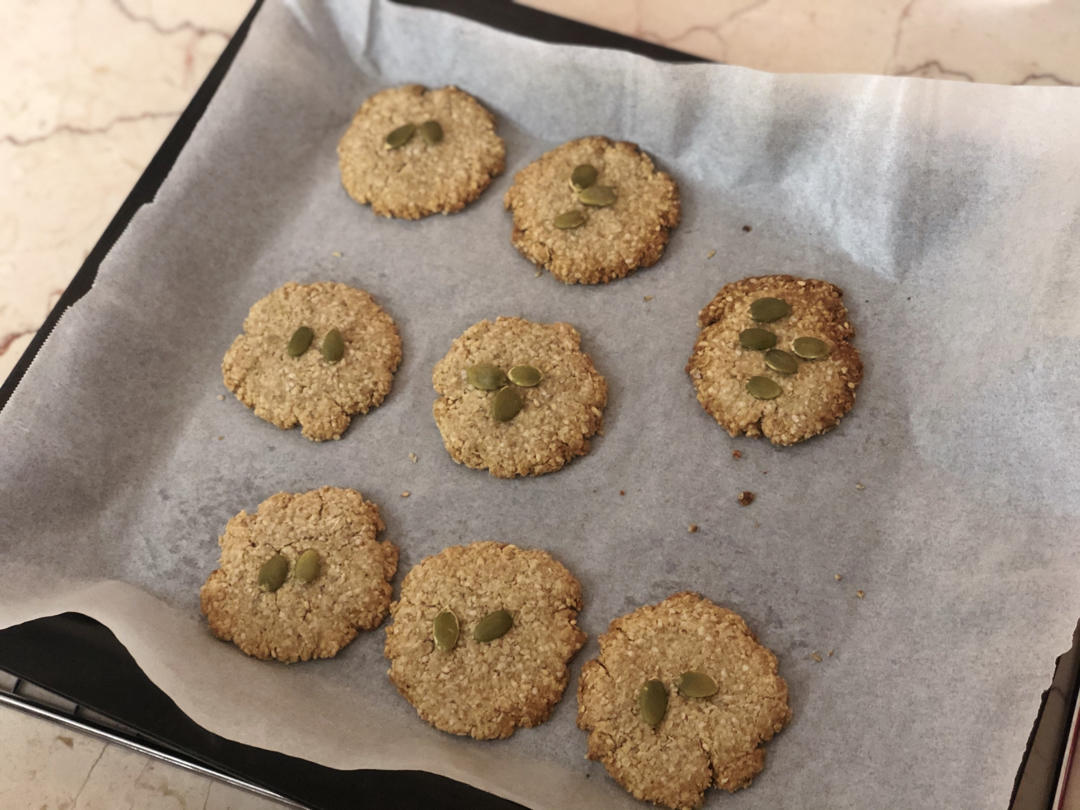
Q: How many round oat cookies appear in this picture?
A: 8